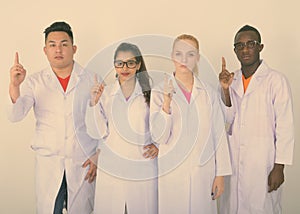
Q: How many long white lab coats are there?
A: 4